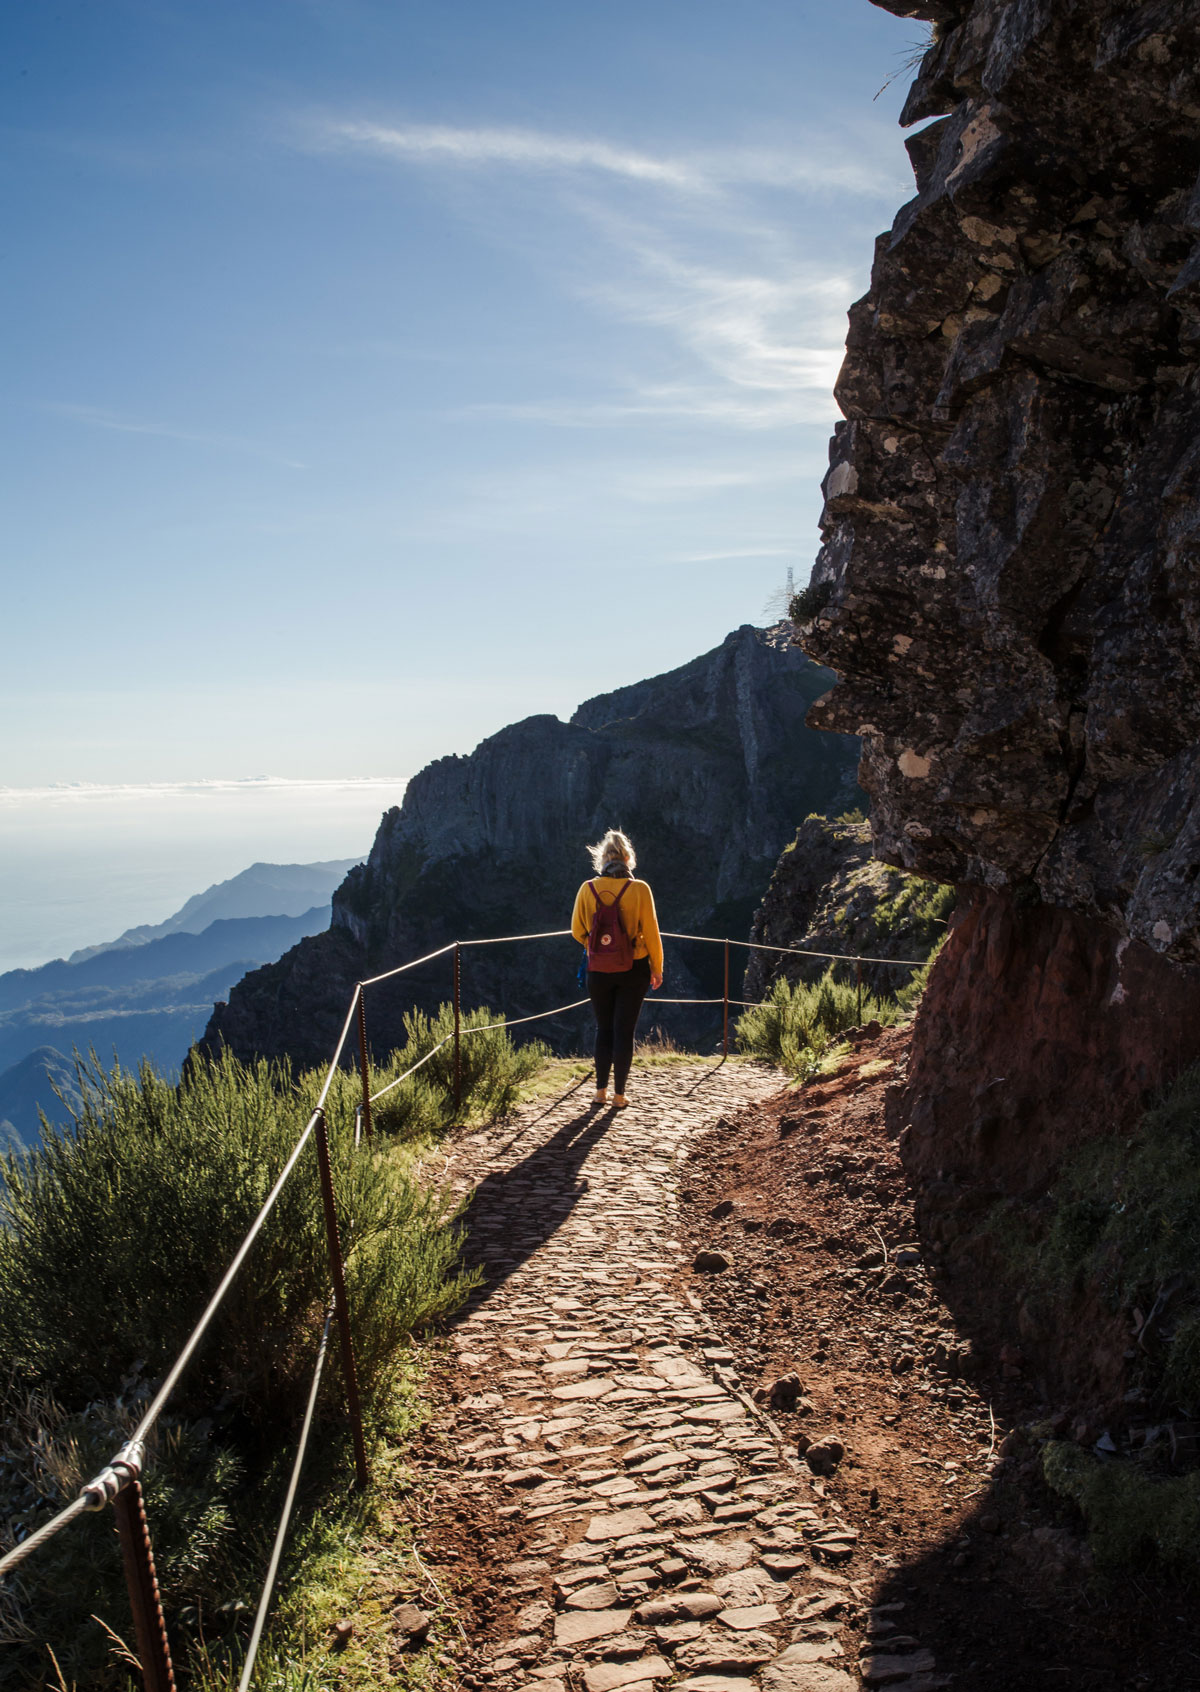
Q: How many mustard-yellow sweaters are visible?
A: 1